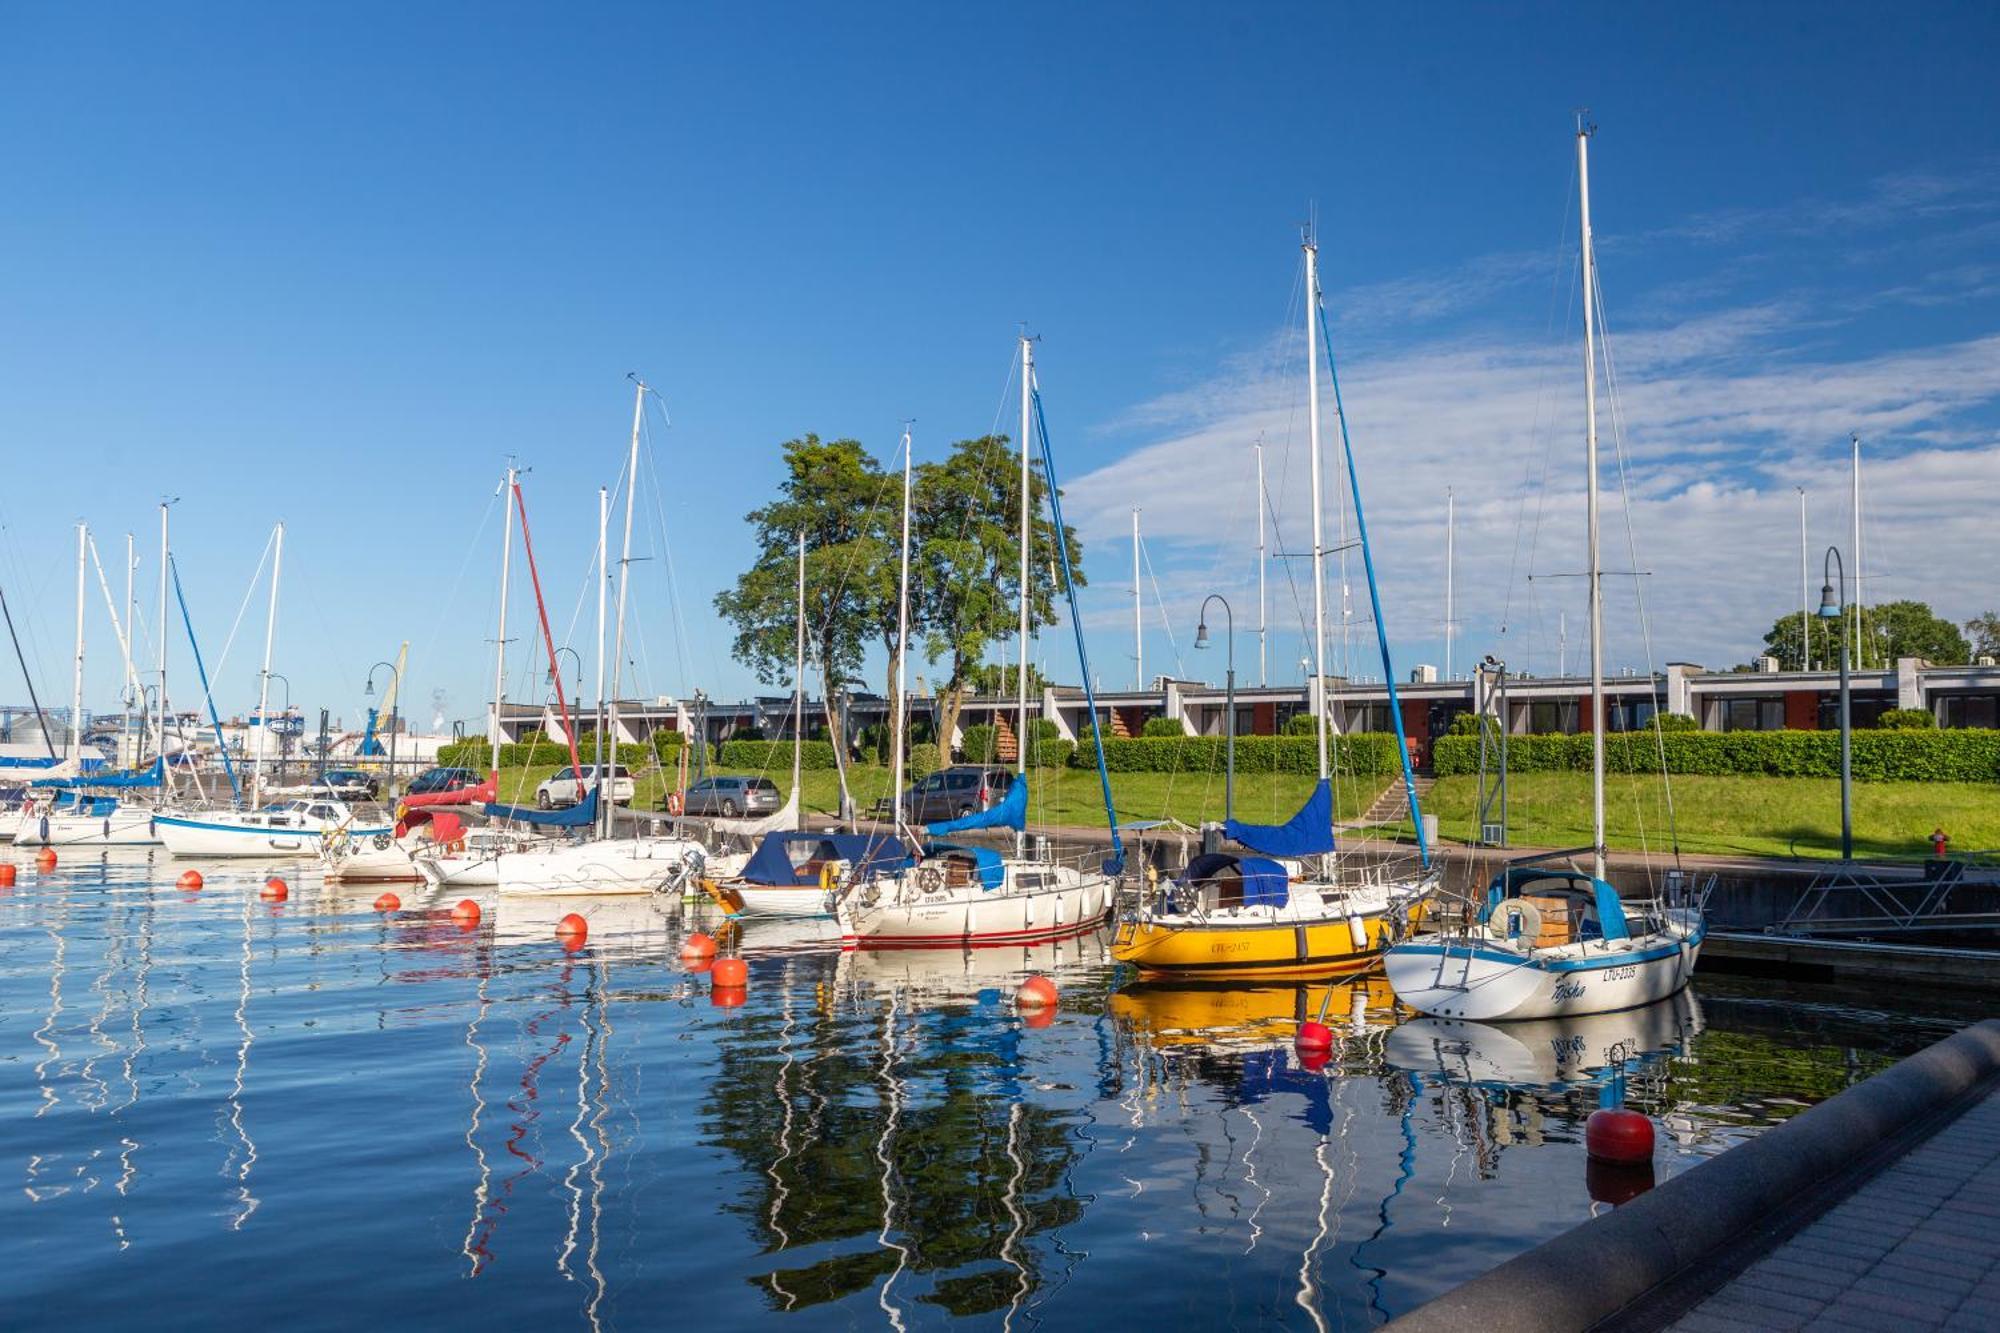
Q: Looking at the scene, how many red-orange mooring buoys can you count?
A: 12